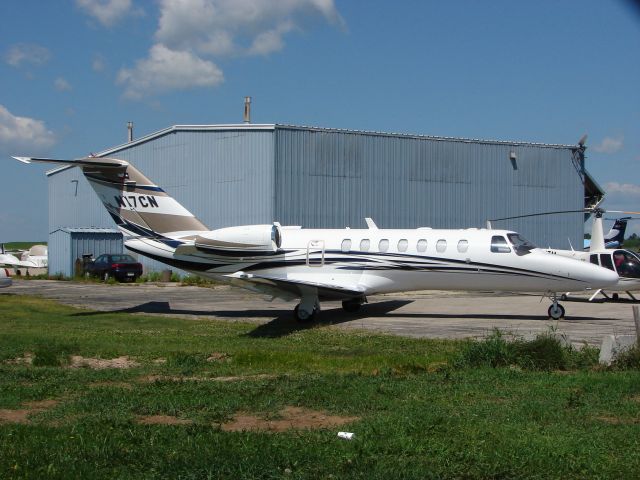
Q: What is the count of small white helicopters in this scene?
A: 1